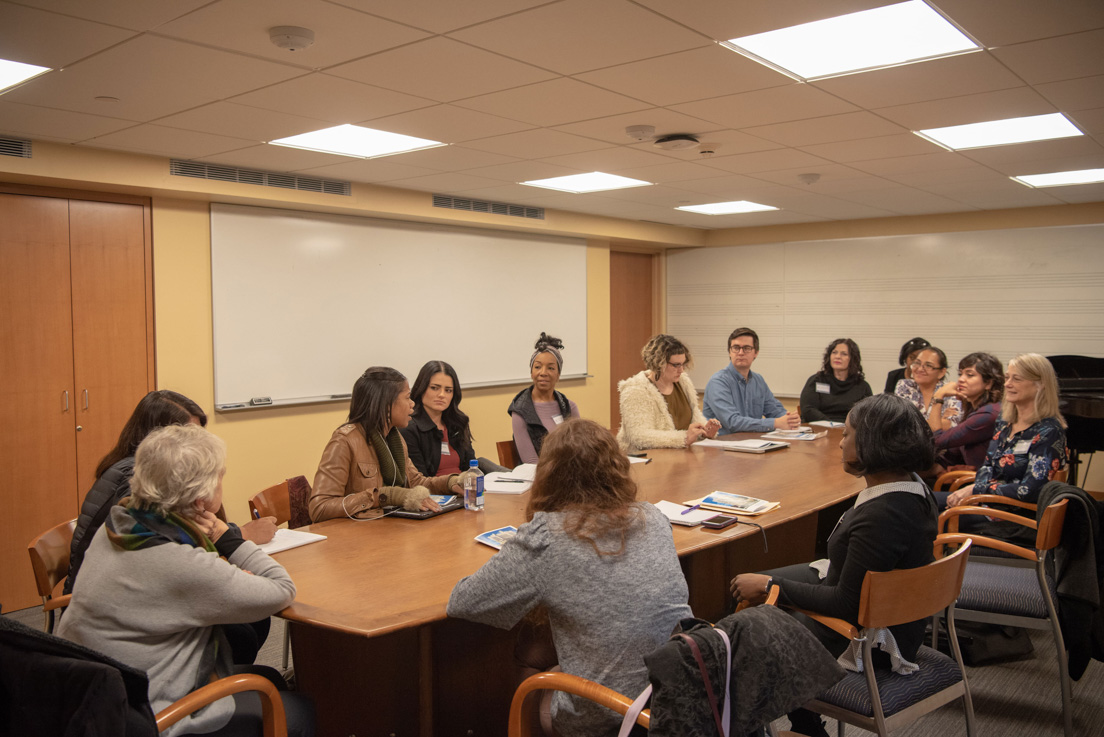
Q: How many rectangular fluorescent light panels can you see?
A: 7